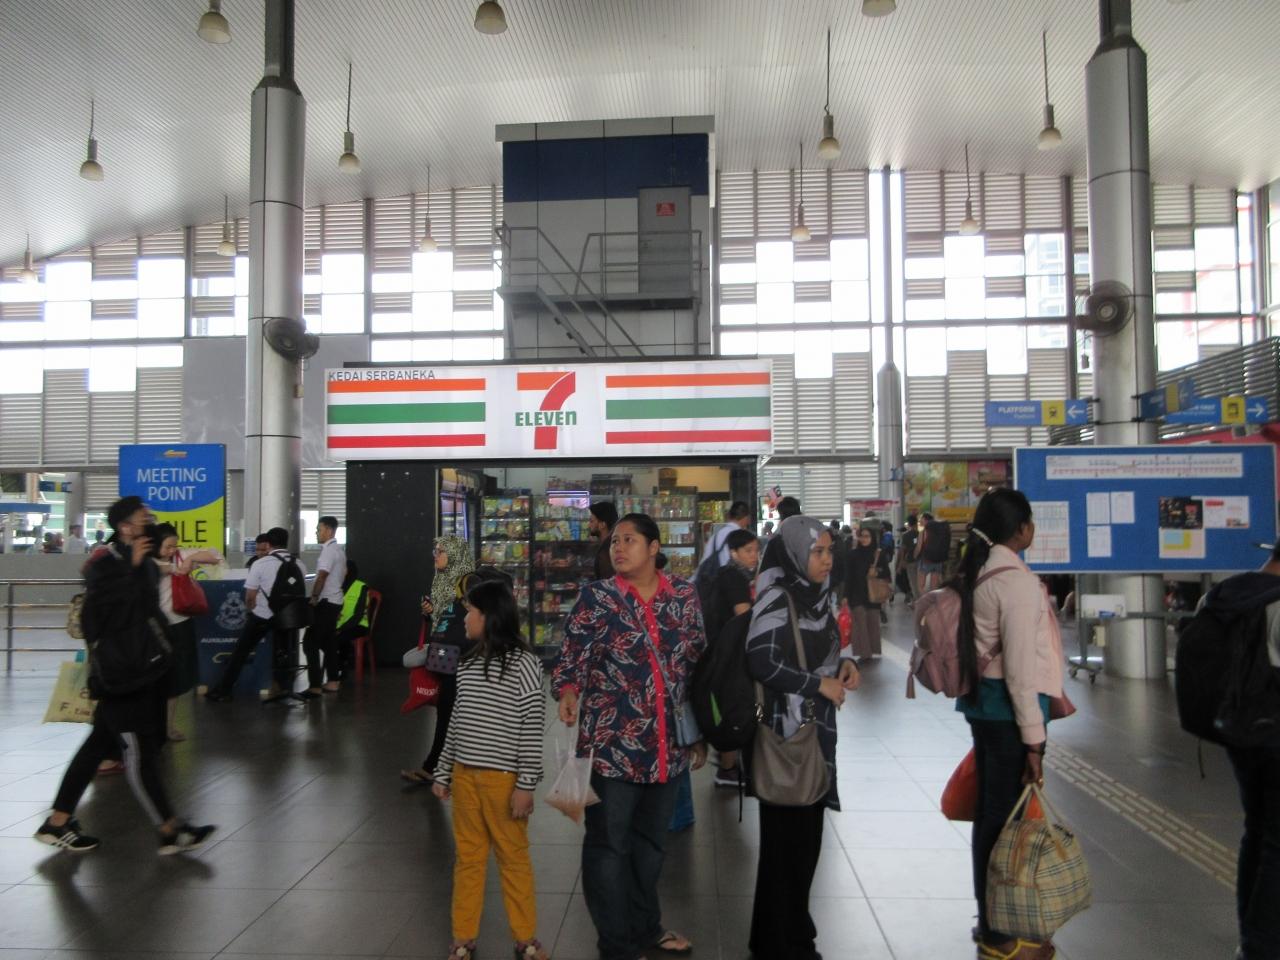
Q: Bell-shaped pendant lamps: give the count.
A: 12